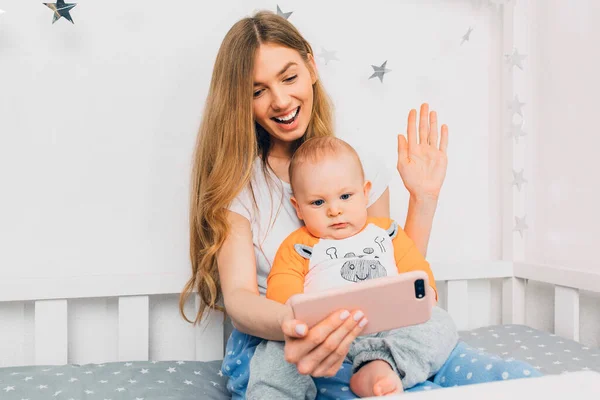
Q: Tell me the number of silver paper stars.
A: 10